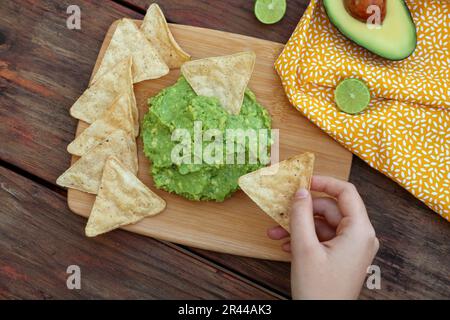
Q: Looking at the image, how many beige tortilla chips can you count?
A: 8